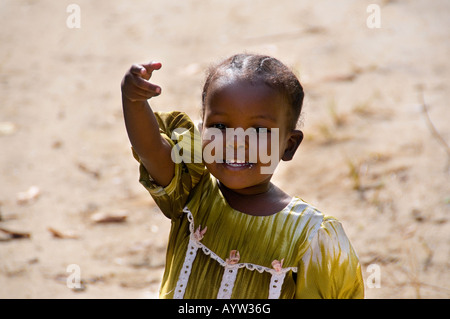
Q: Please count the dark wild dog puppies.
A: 0